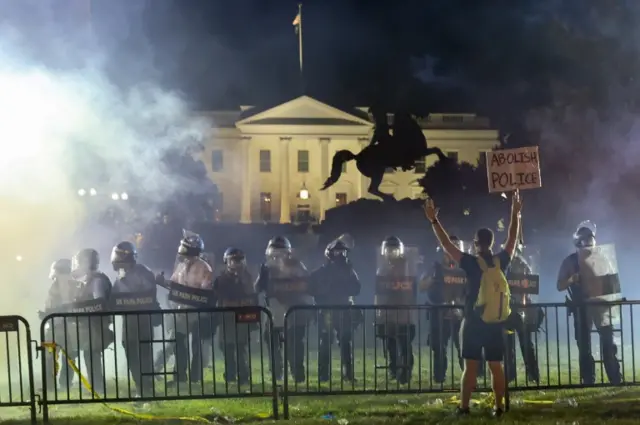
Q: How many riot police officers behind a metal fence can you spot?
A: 11